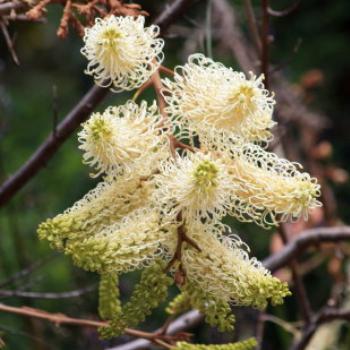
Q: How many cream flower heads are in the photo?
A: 8